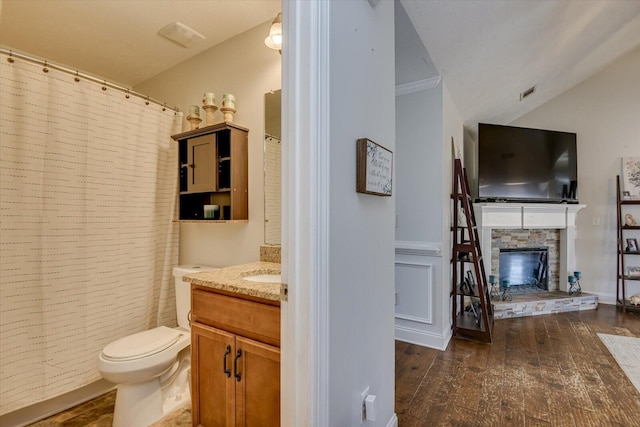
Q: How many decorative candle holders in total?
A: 7